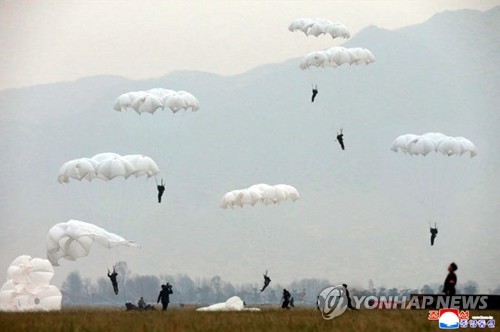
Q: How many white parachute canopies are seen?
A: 9